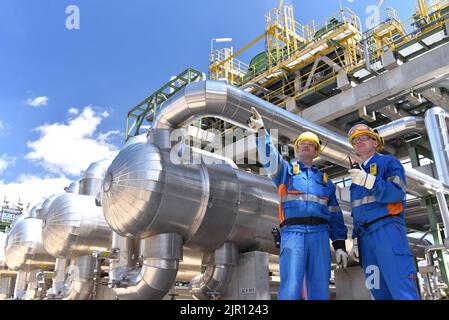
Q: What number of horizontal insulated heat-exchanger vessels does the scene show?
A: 3